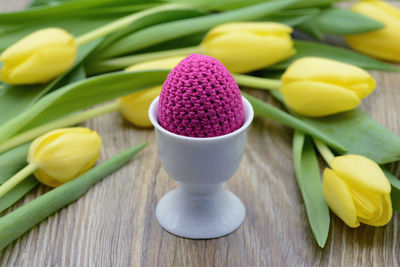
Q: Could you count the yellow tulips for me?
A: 7